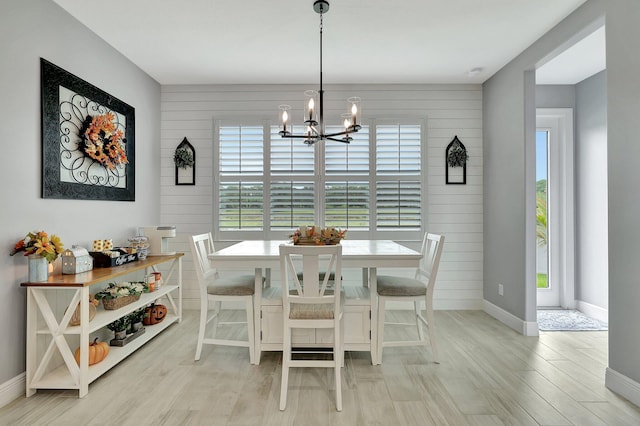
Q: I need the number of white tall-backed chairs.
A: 3